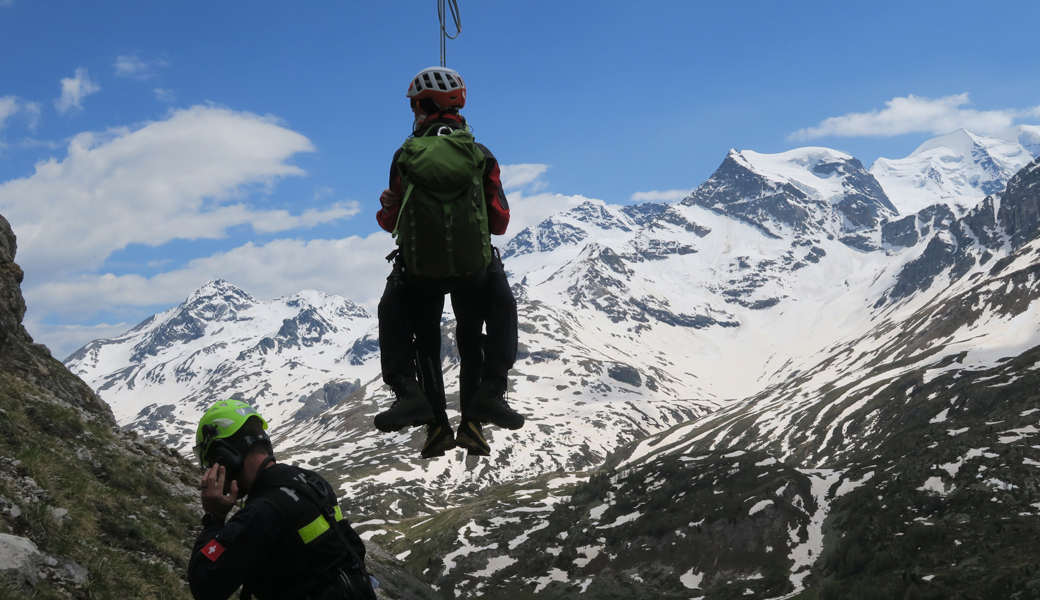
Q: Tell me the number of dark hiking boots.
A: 4